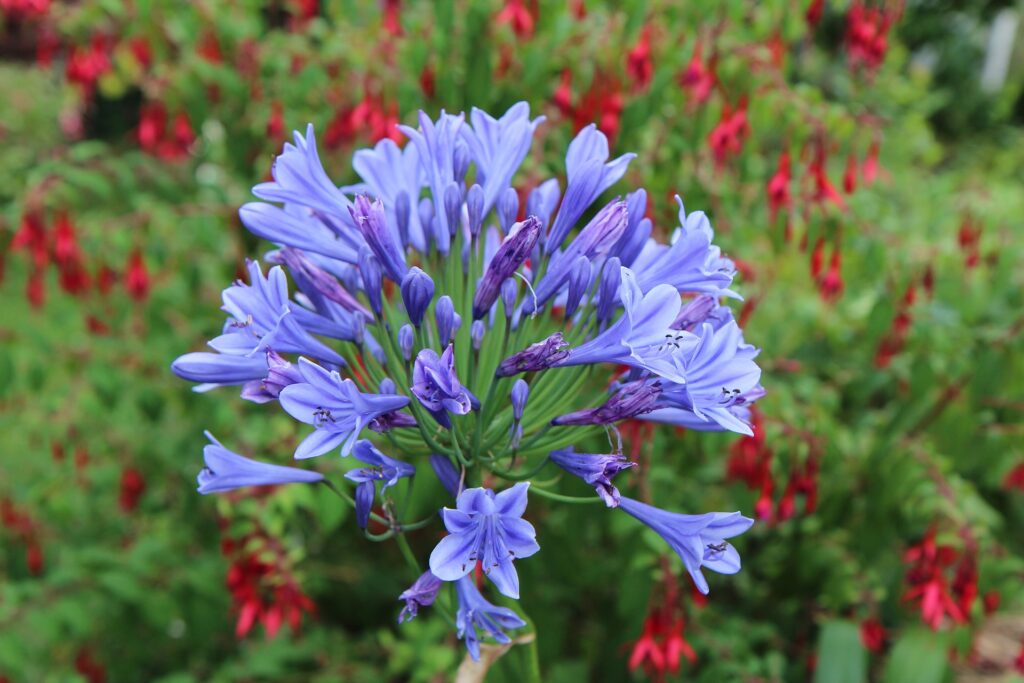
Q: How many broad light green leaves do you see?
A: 2